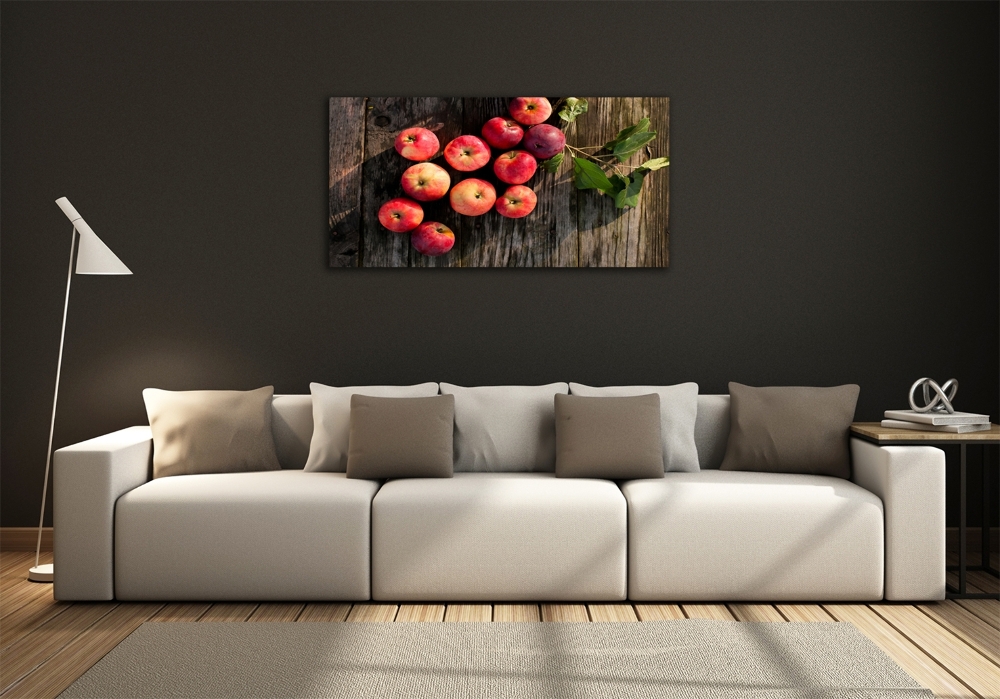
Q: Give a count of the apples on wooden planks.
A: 11